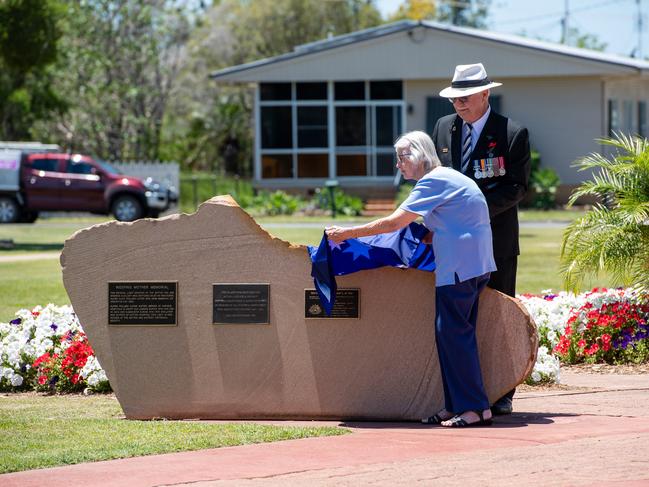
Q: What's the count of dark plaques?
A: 3